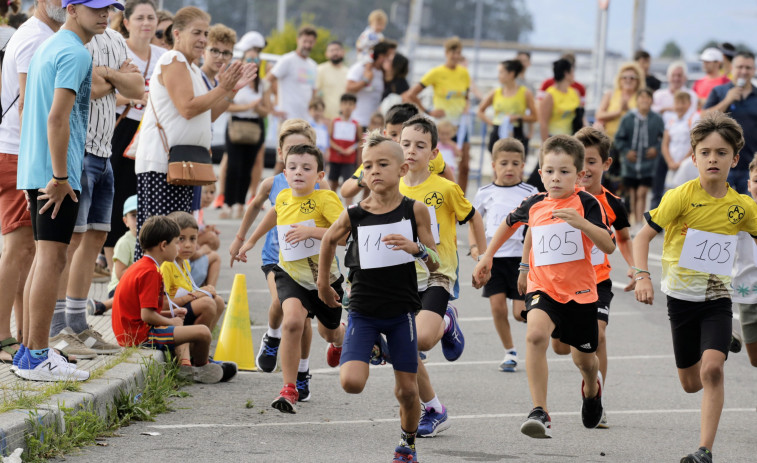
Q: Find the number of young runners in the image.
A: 10